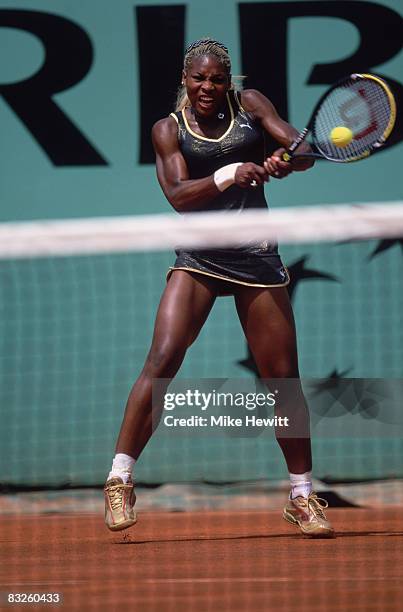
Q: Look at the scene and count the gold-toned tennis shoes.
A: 2